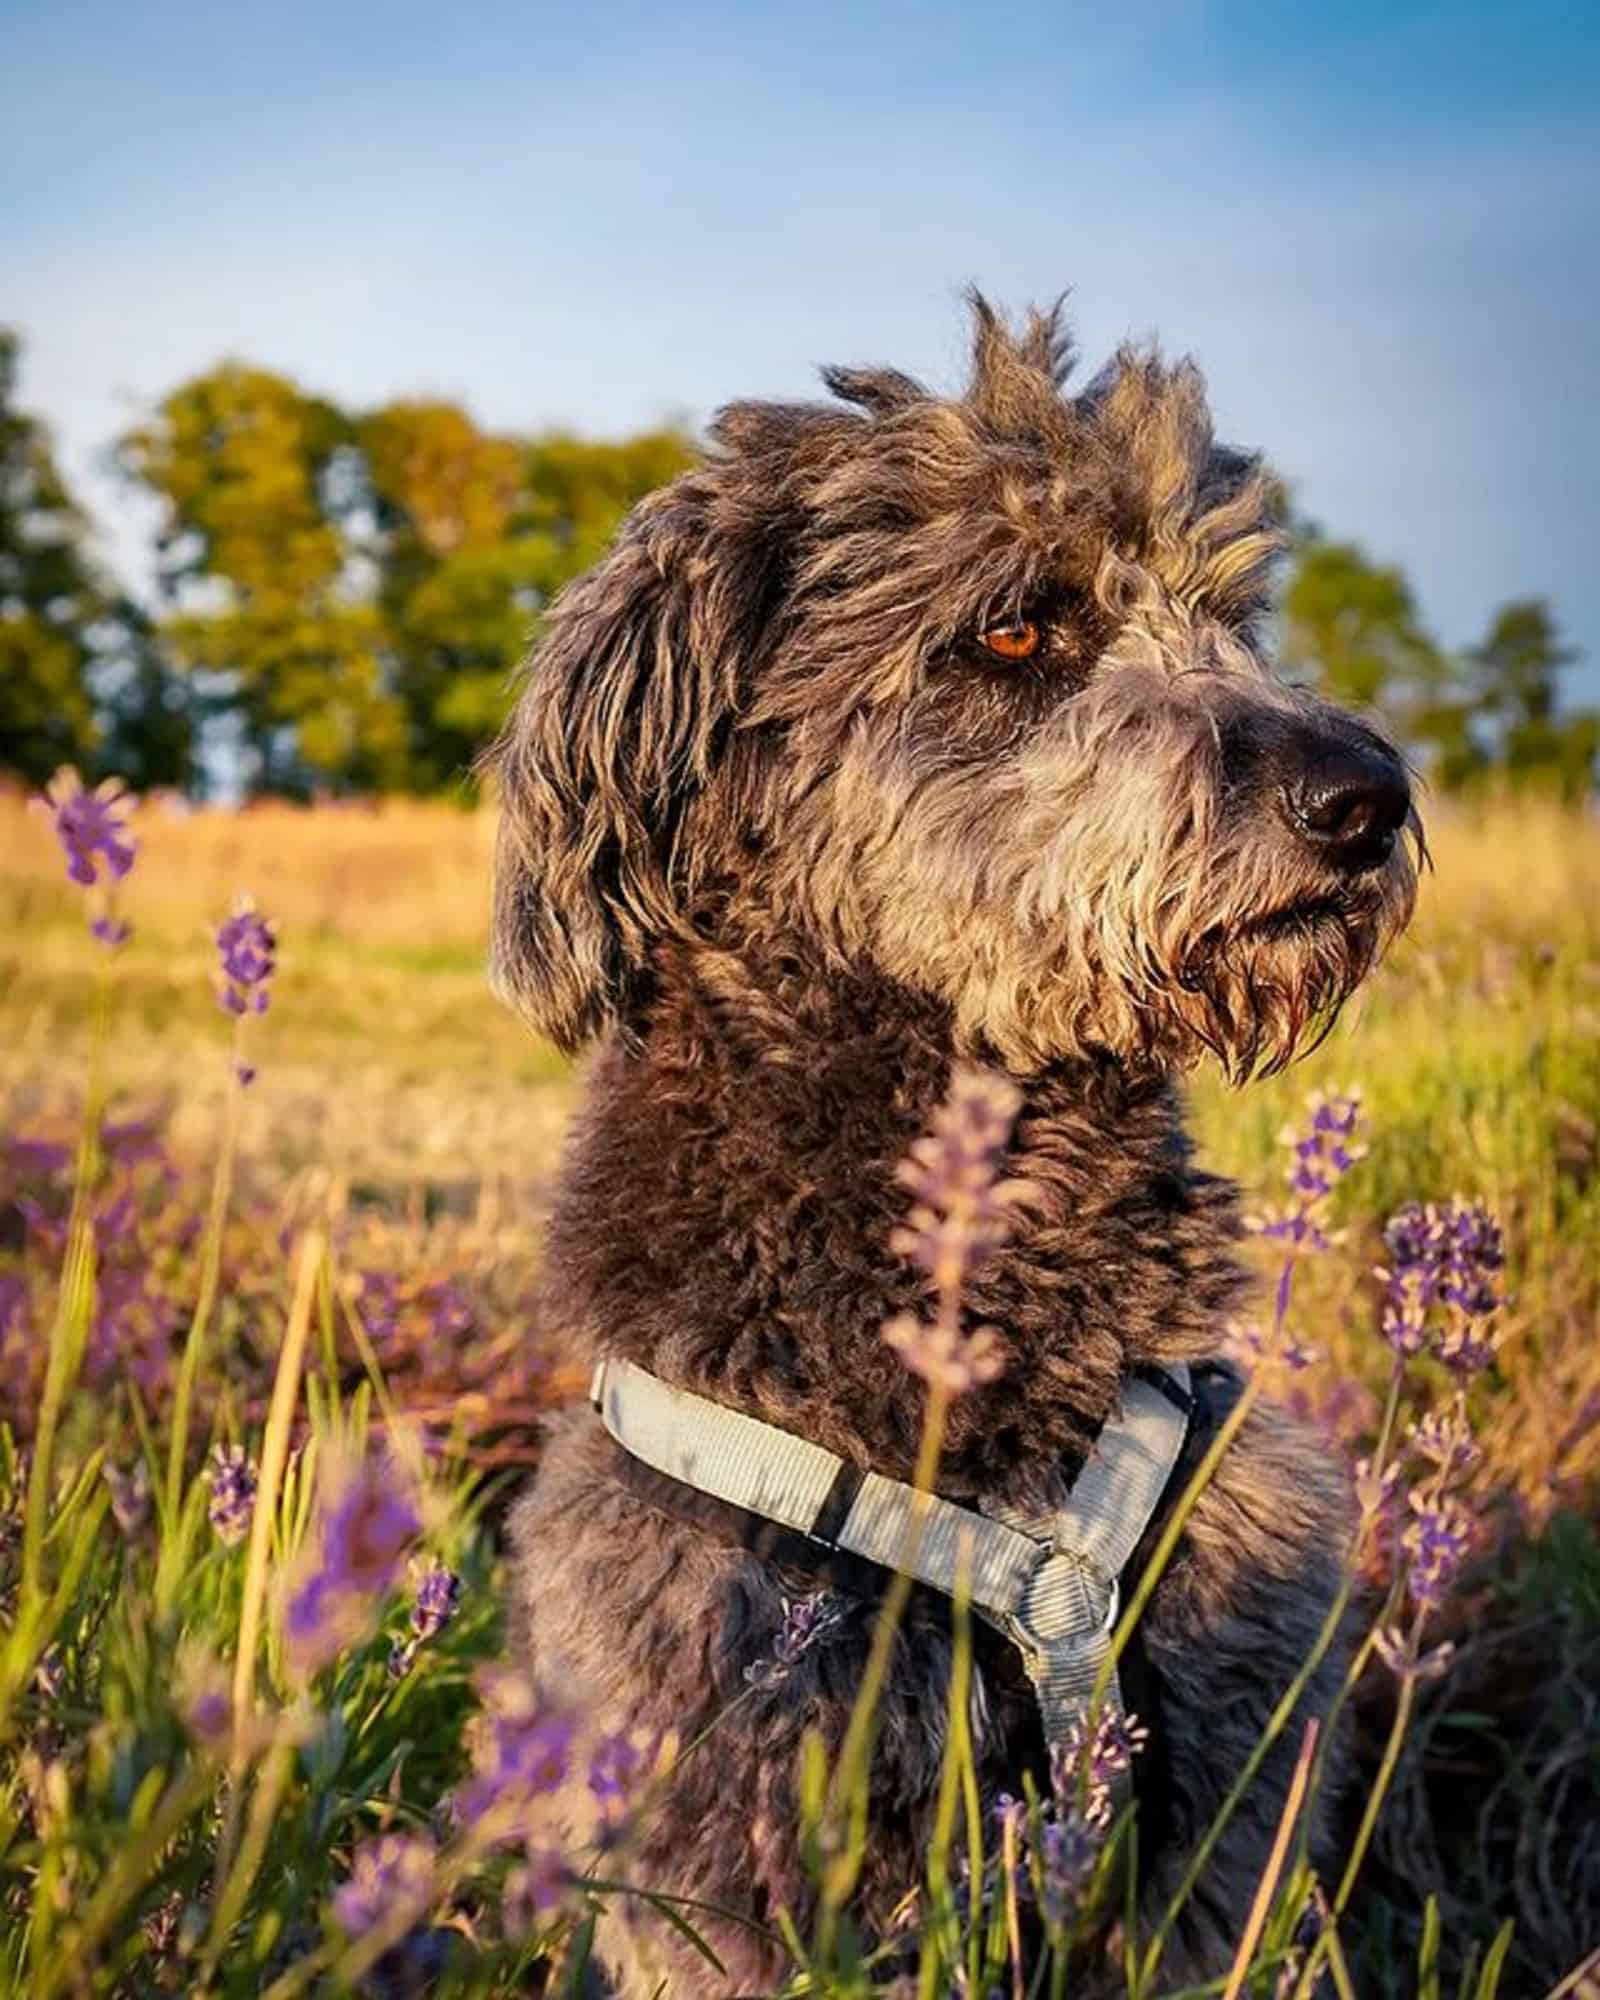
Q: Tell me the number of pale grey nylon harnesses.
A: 1